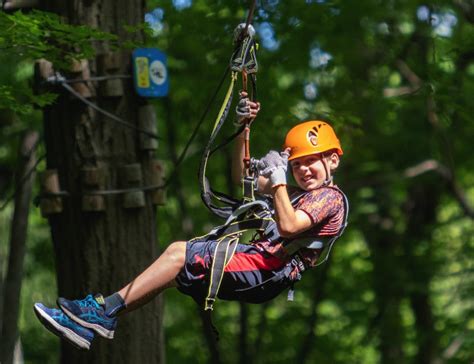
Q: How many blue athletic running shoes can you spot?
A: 2